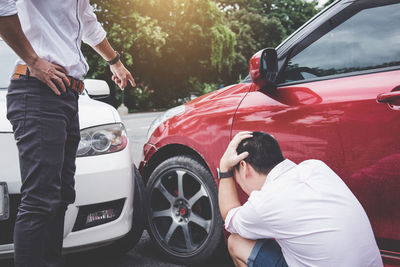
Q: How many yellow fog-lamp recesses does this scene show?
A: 0